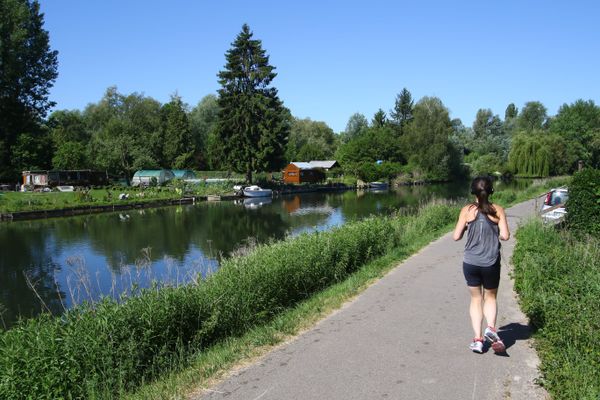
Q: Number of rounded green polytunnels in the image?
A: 2